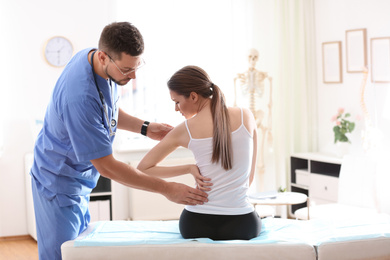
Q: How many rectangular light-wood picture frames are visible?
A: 3